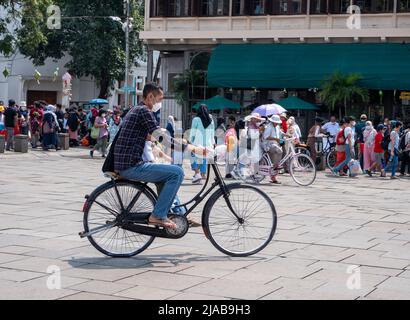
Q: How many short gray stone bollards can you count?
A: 3